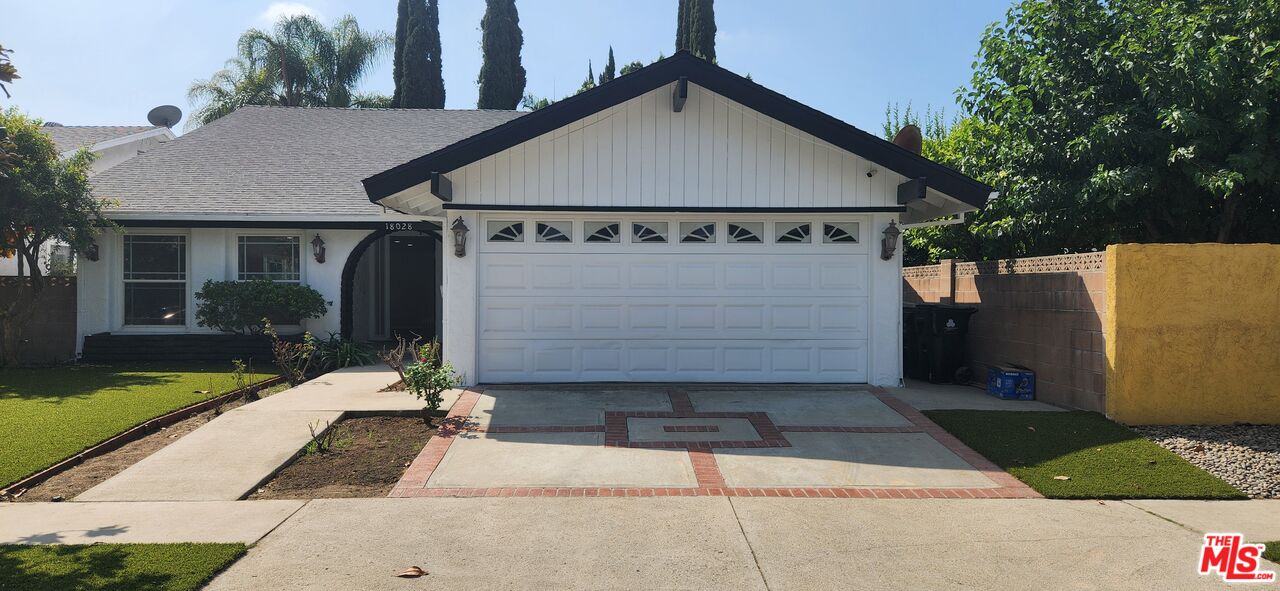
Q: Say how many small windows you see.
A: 8